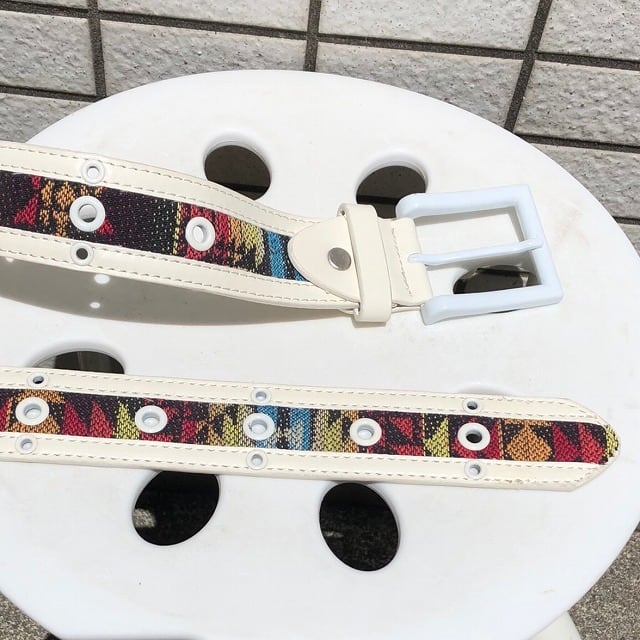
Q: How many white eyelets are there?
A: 15